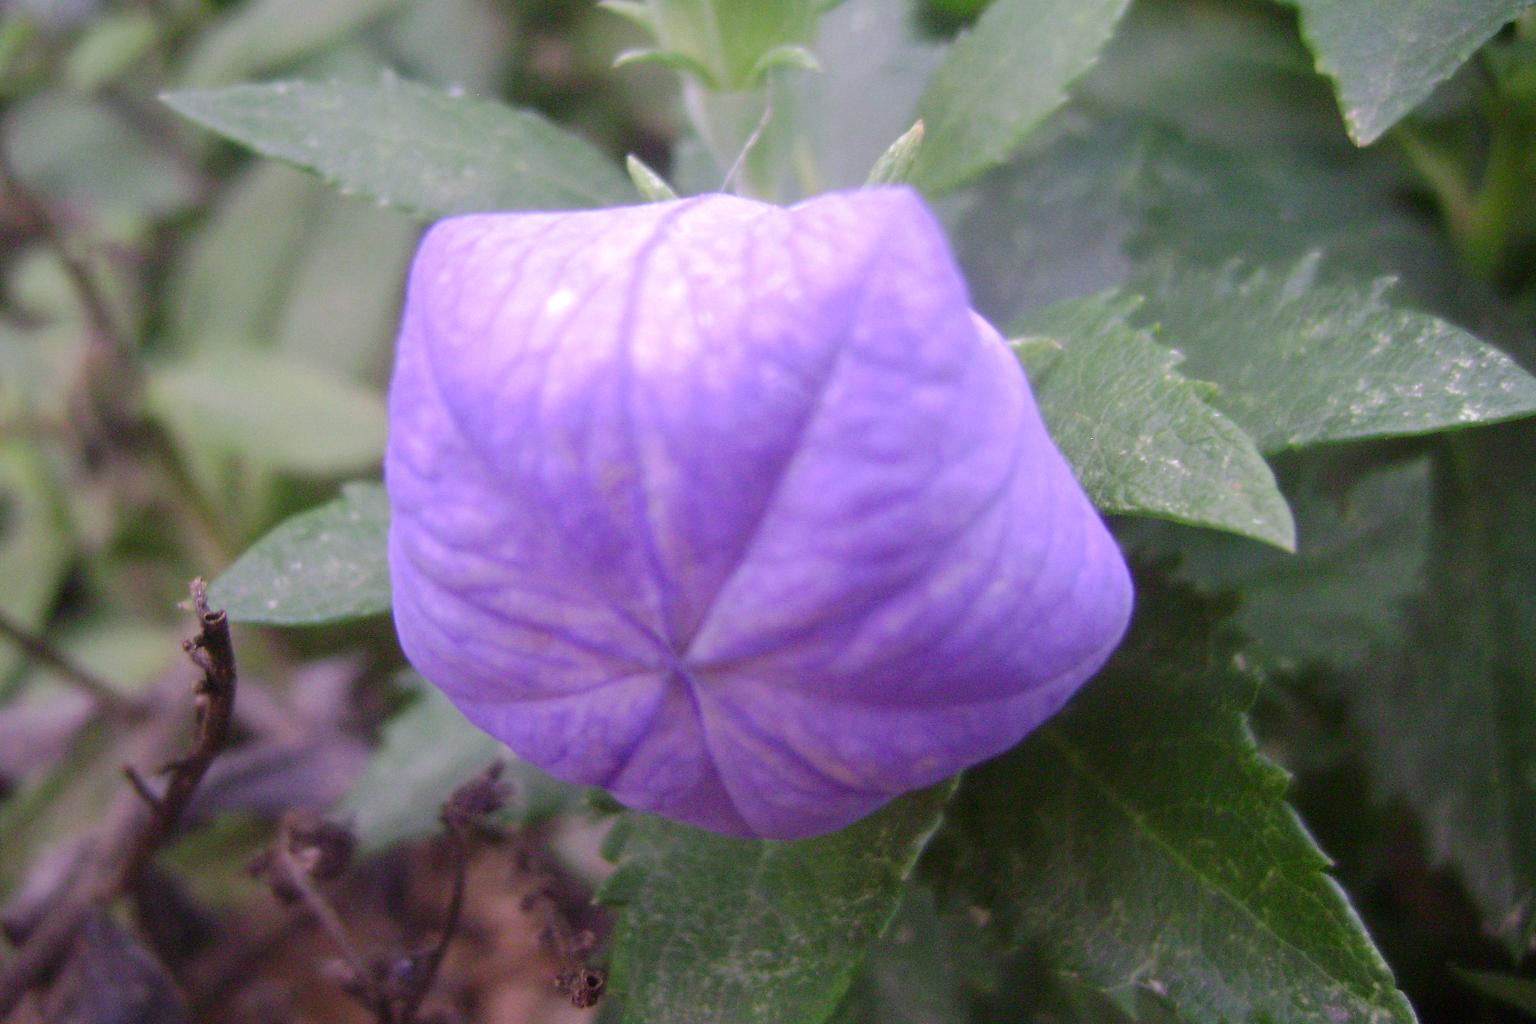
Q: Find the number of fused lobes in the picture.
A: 5